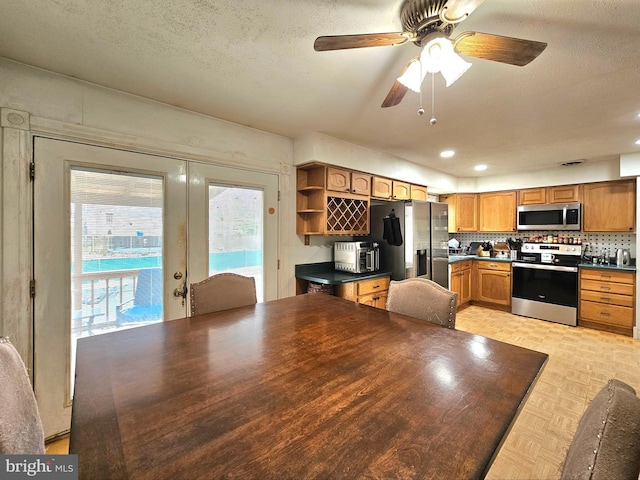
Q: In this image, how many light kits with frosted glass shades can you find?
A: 1